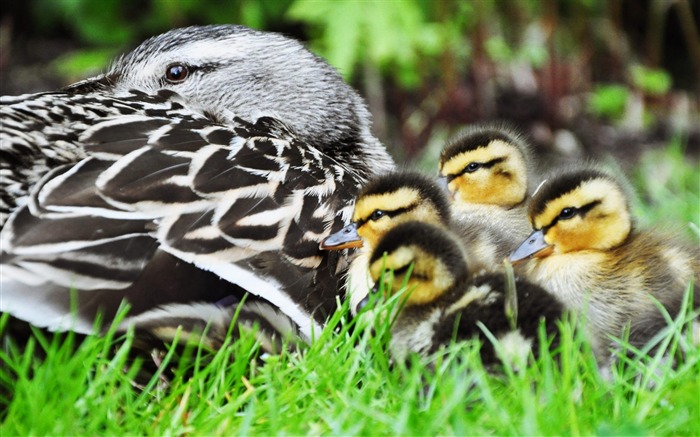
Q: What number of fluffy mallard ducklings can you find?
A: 4